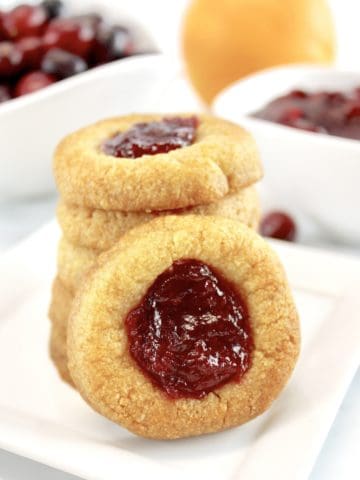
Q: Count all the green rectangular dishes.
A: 0